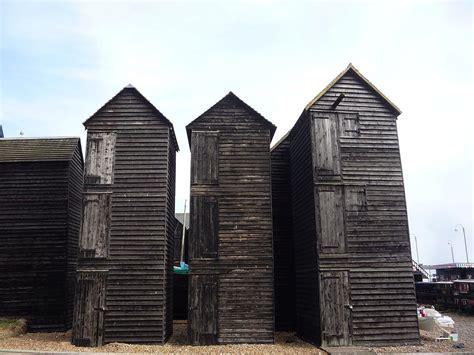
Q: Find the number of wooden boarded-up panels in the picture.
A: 11